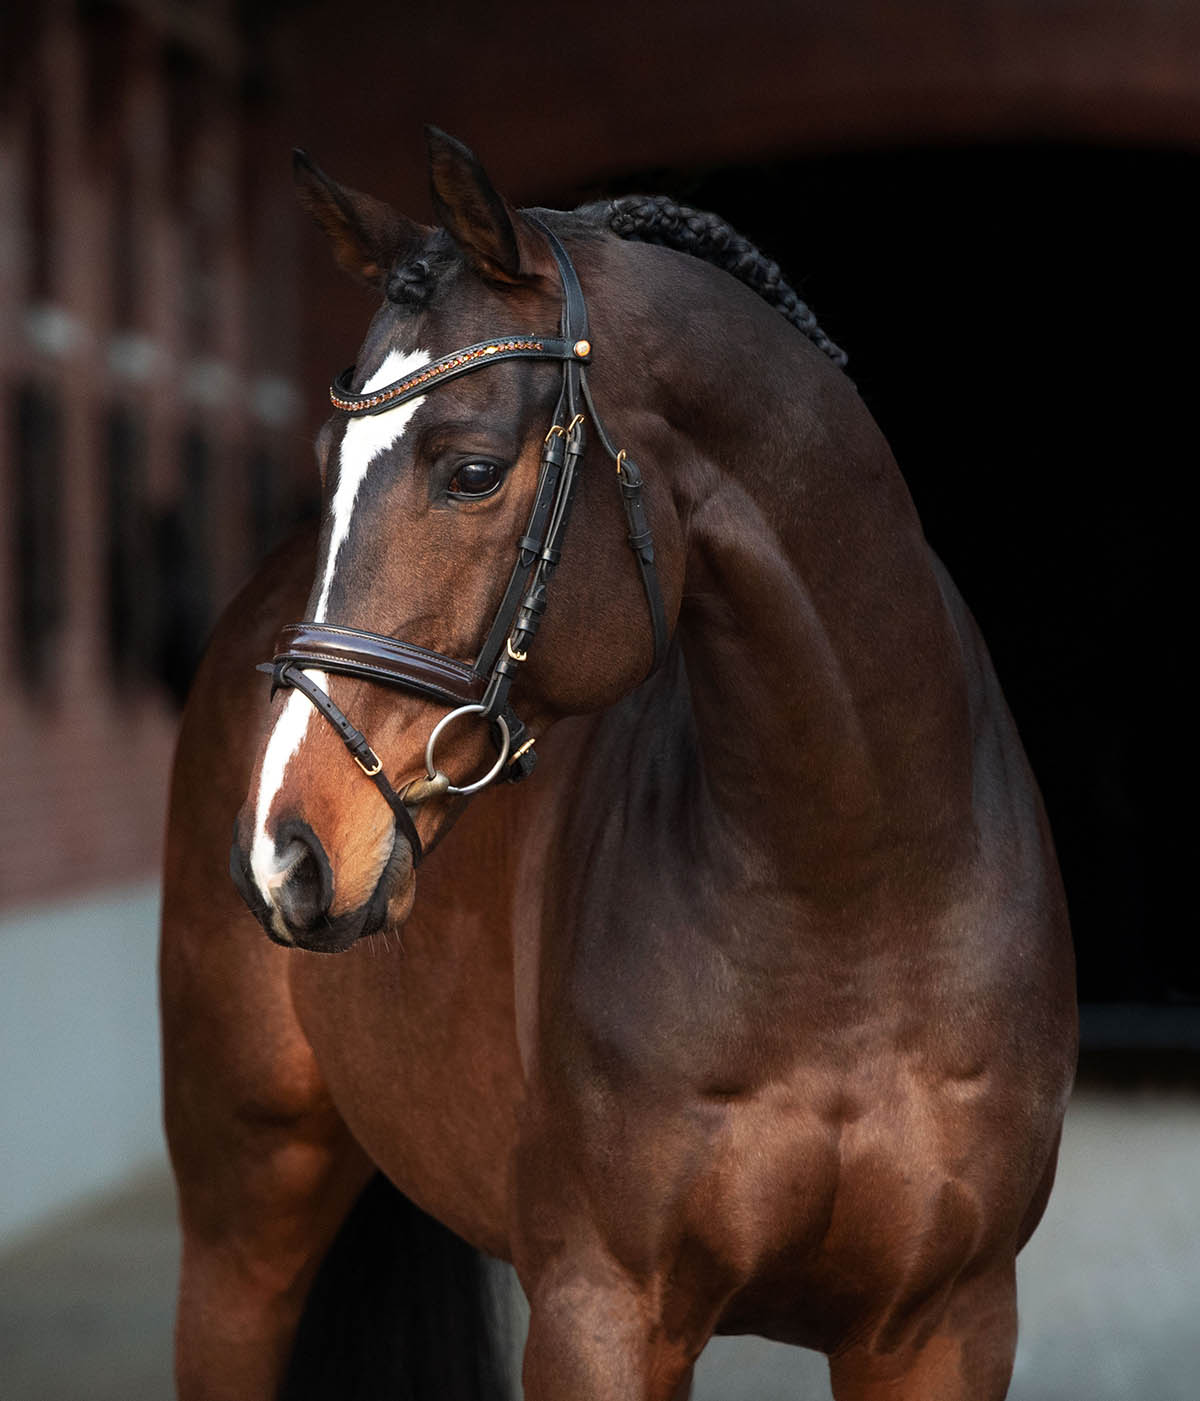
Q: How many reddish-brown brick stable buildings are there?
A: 1